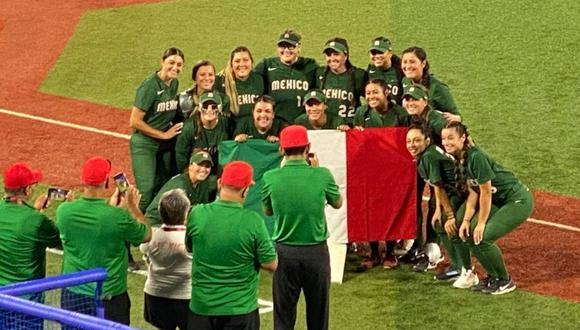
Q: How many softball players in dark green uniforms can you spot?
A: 15